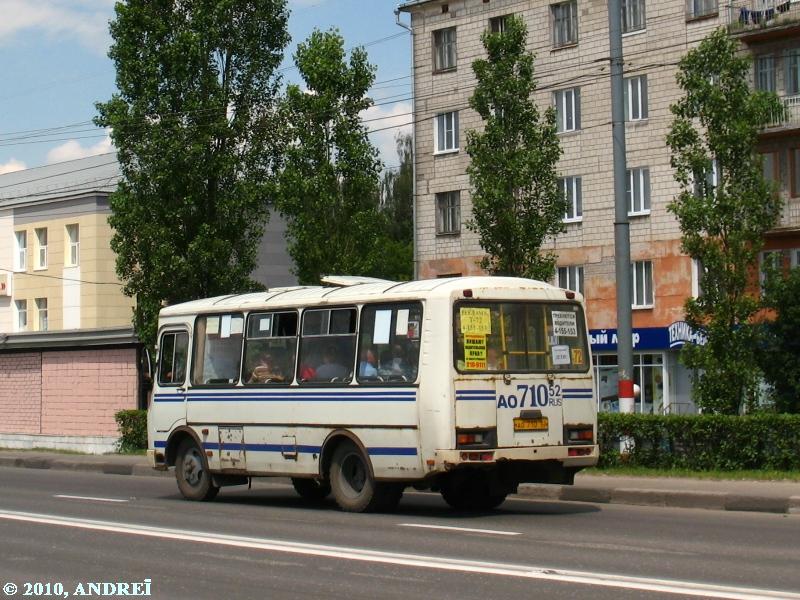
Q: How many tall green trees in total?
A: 4